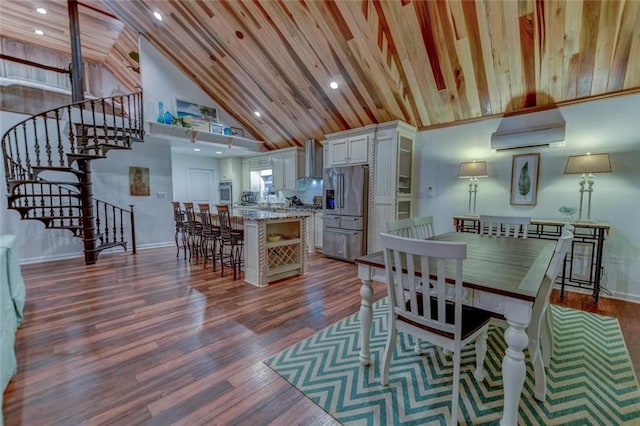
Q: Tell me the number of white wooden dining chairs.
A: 6